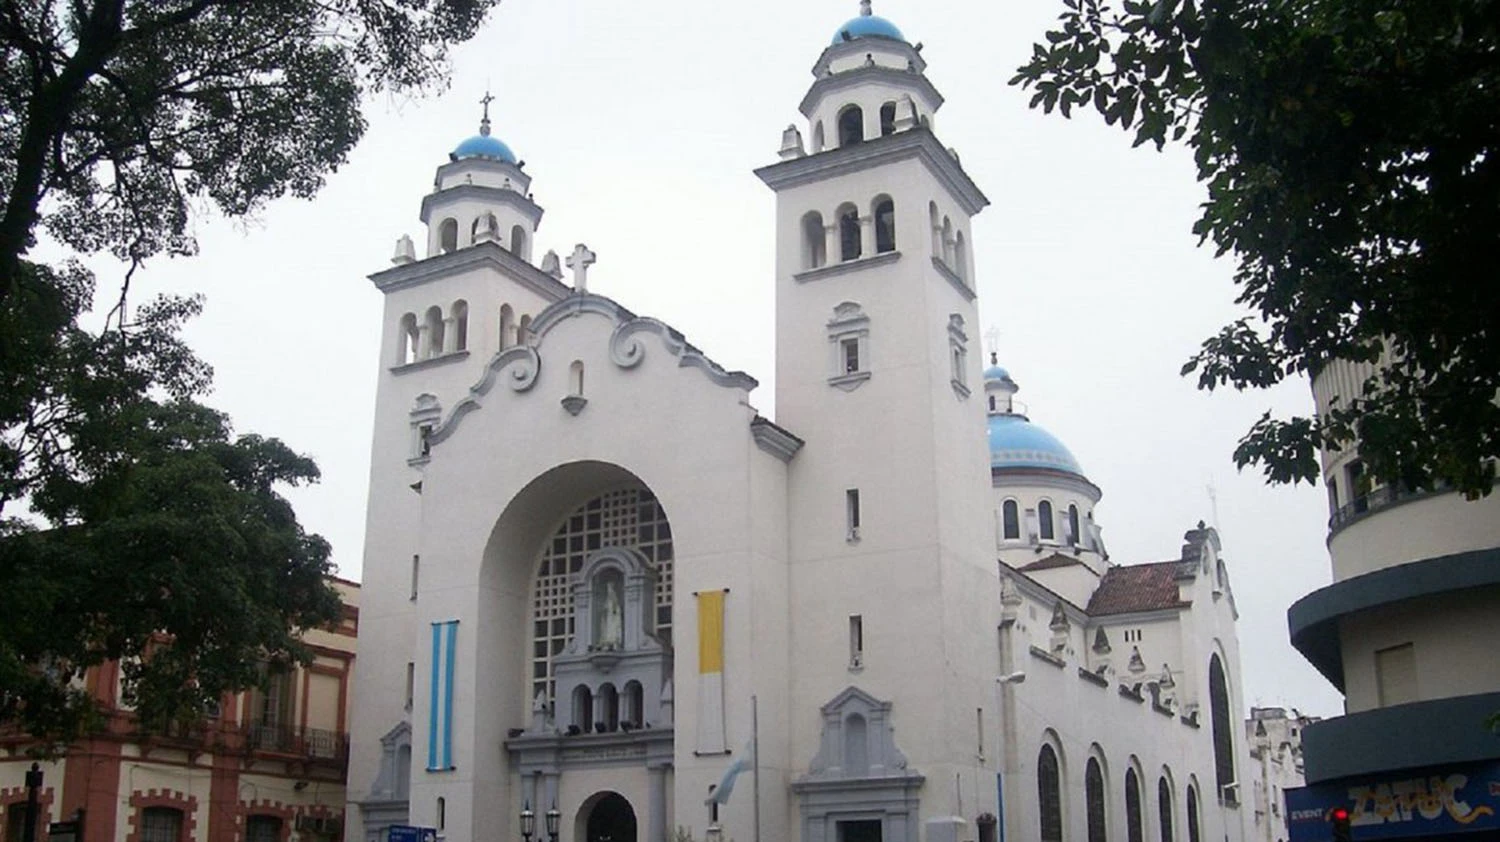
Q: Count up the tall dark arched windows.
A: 6